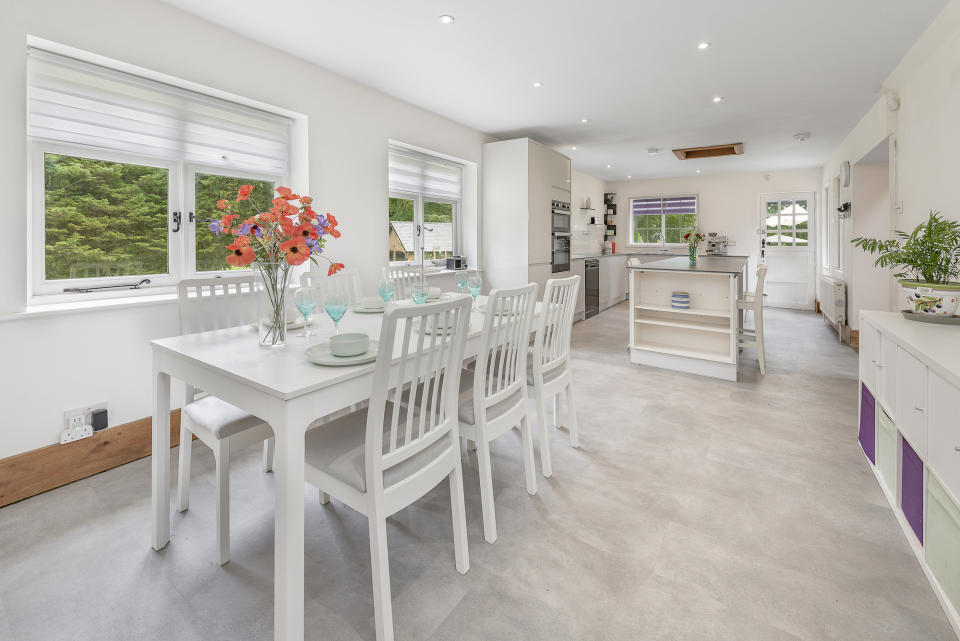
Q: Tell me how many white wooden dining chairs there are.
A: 6